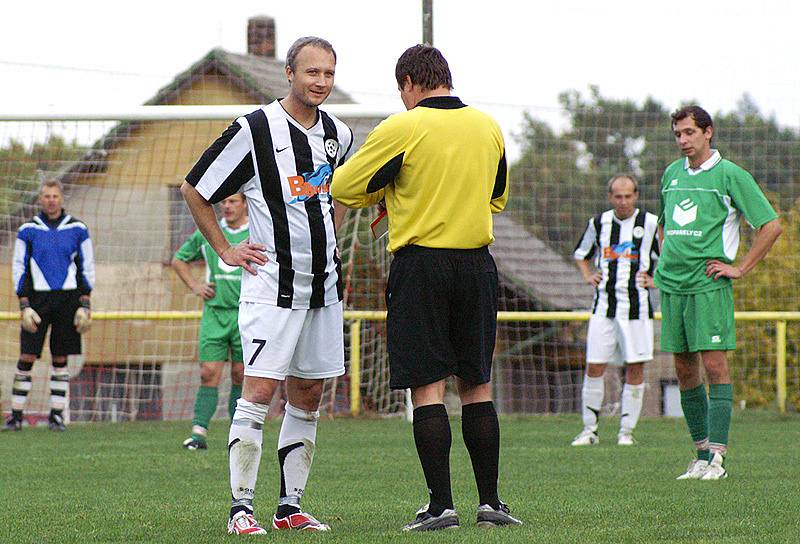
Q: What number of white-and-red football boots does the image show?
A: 2